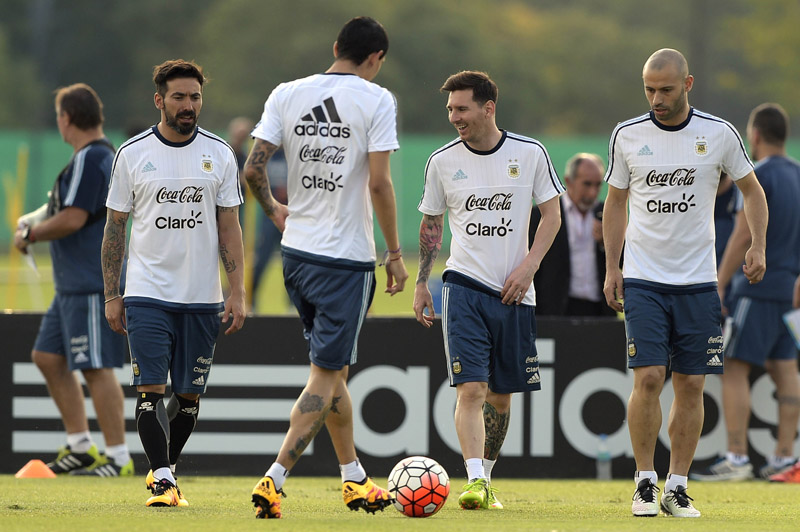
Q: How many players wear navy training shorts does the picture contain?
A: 4